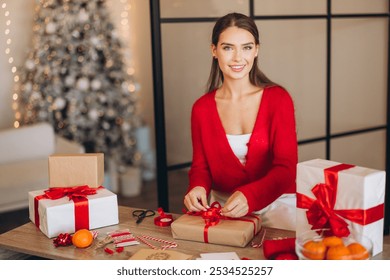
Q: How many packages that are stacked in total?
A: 2